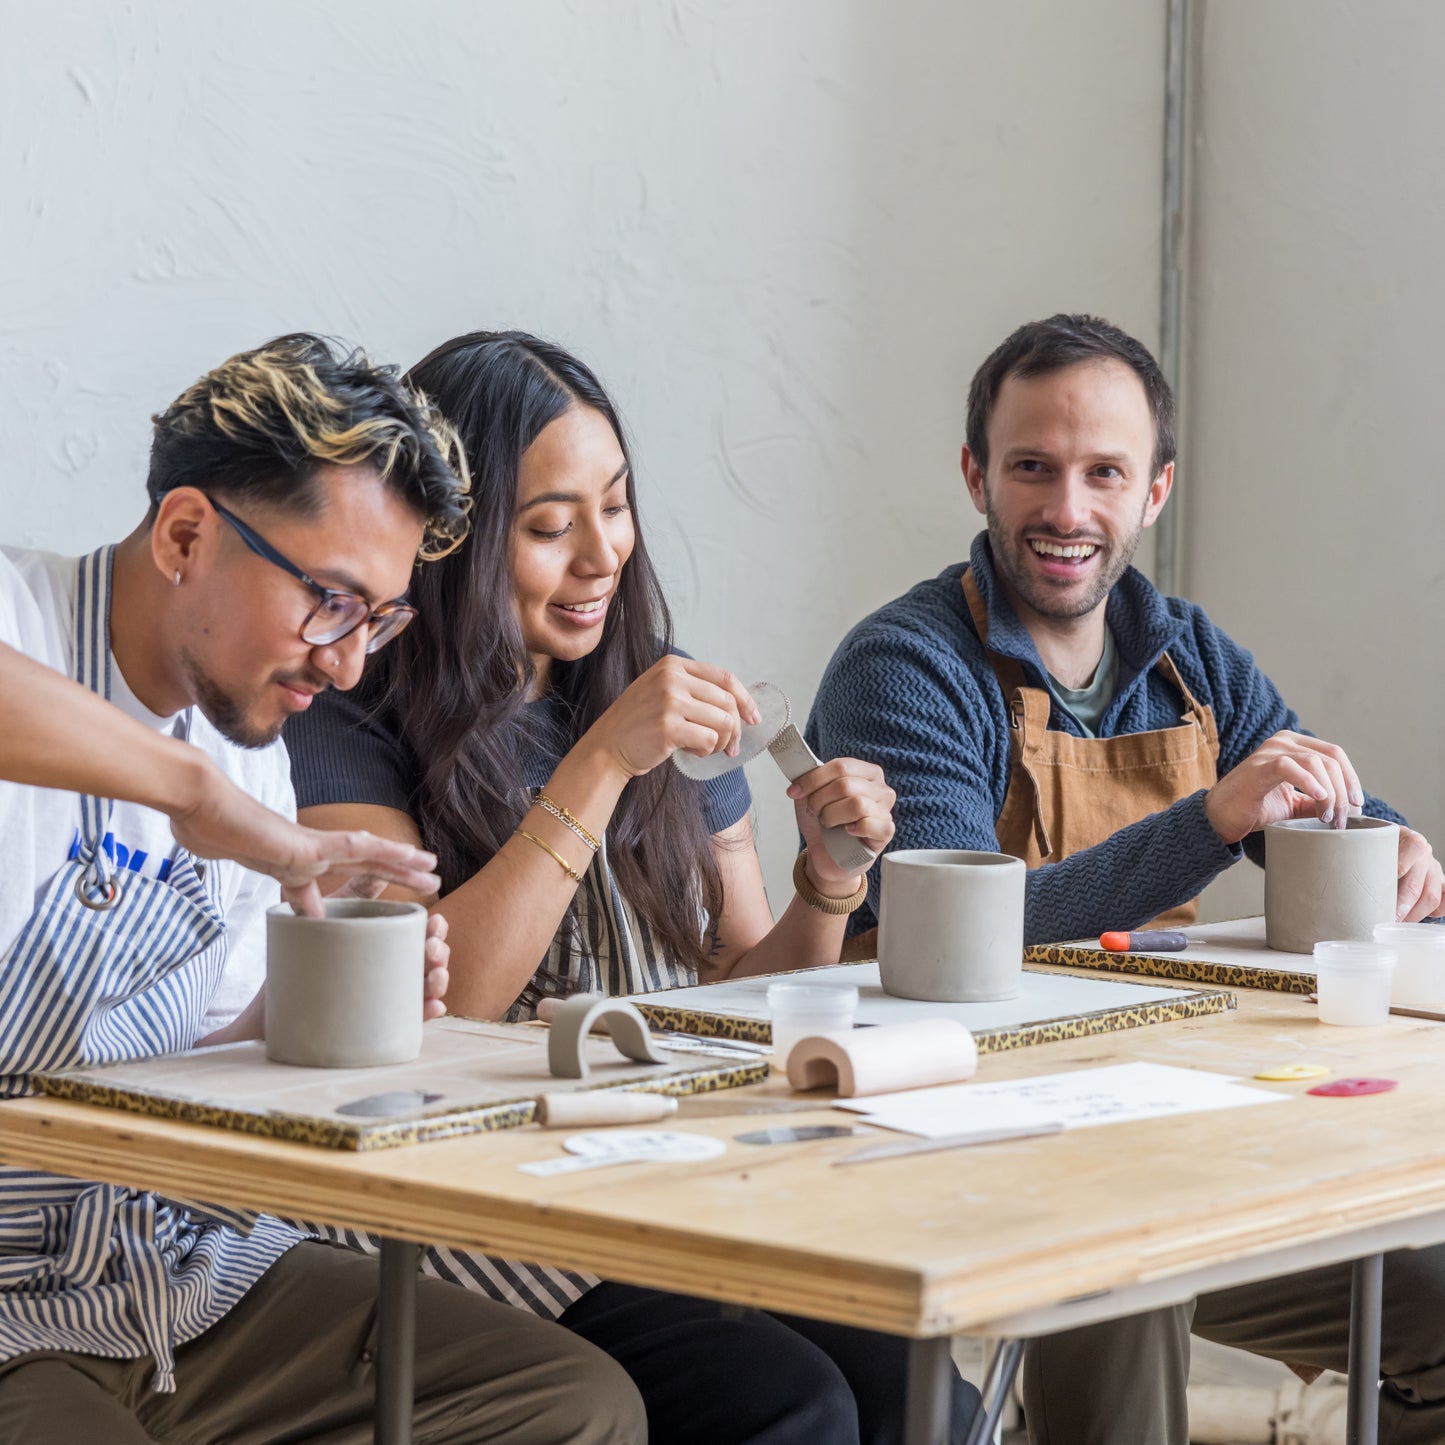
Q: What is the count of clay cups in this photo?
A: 3